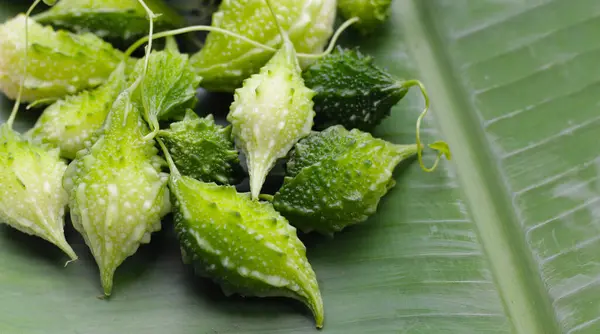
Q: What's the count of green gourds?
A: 12